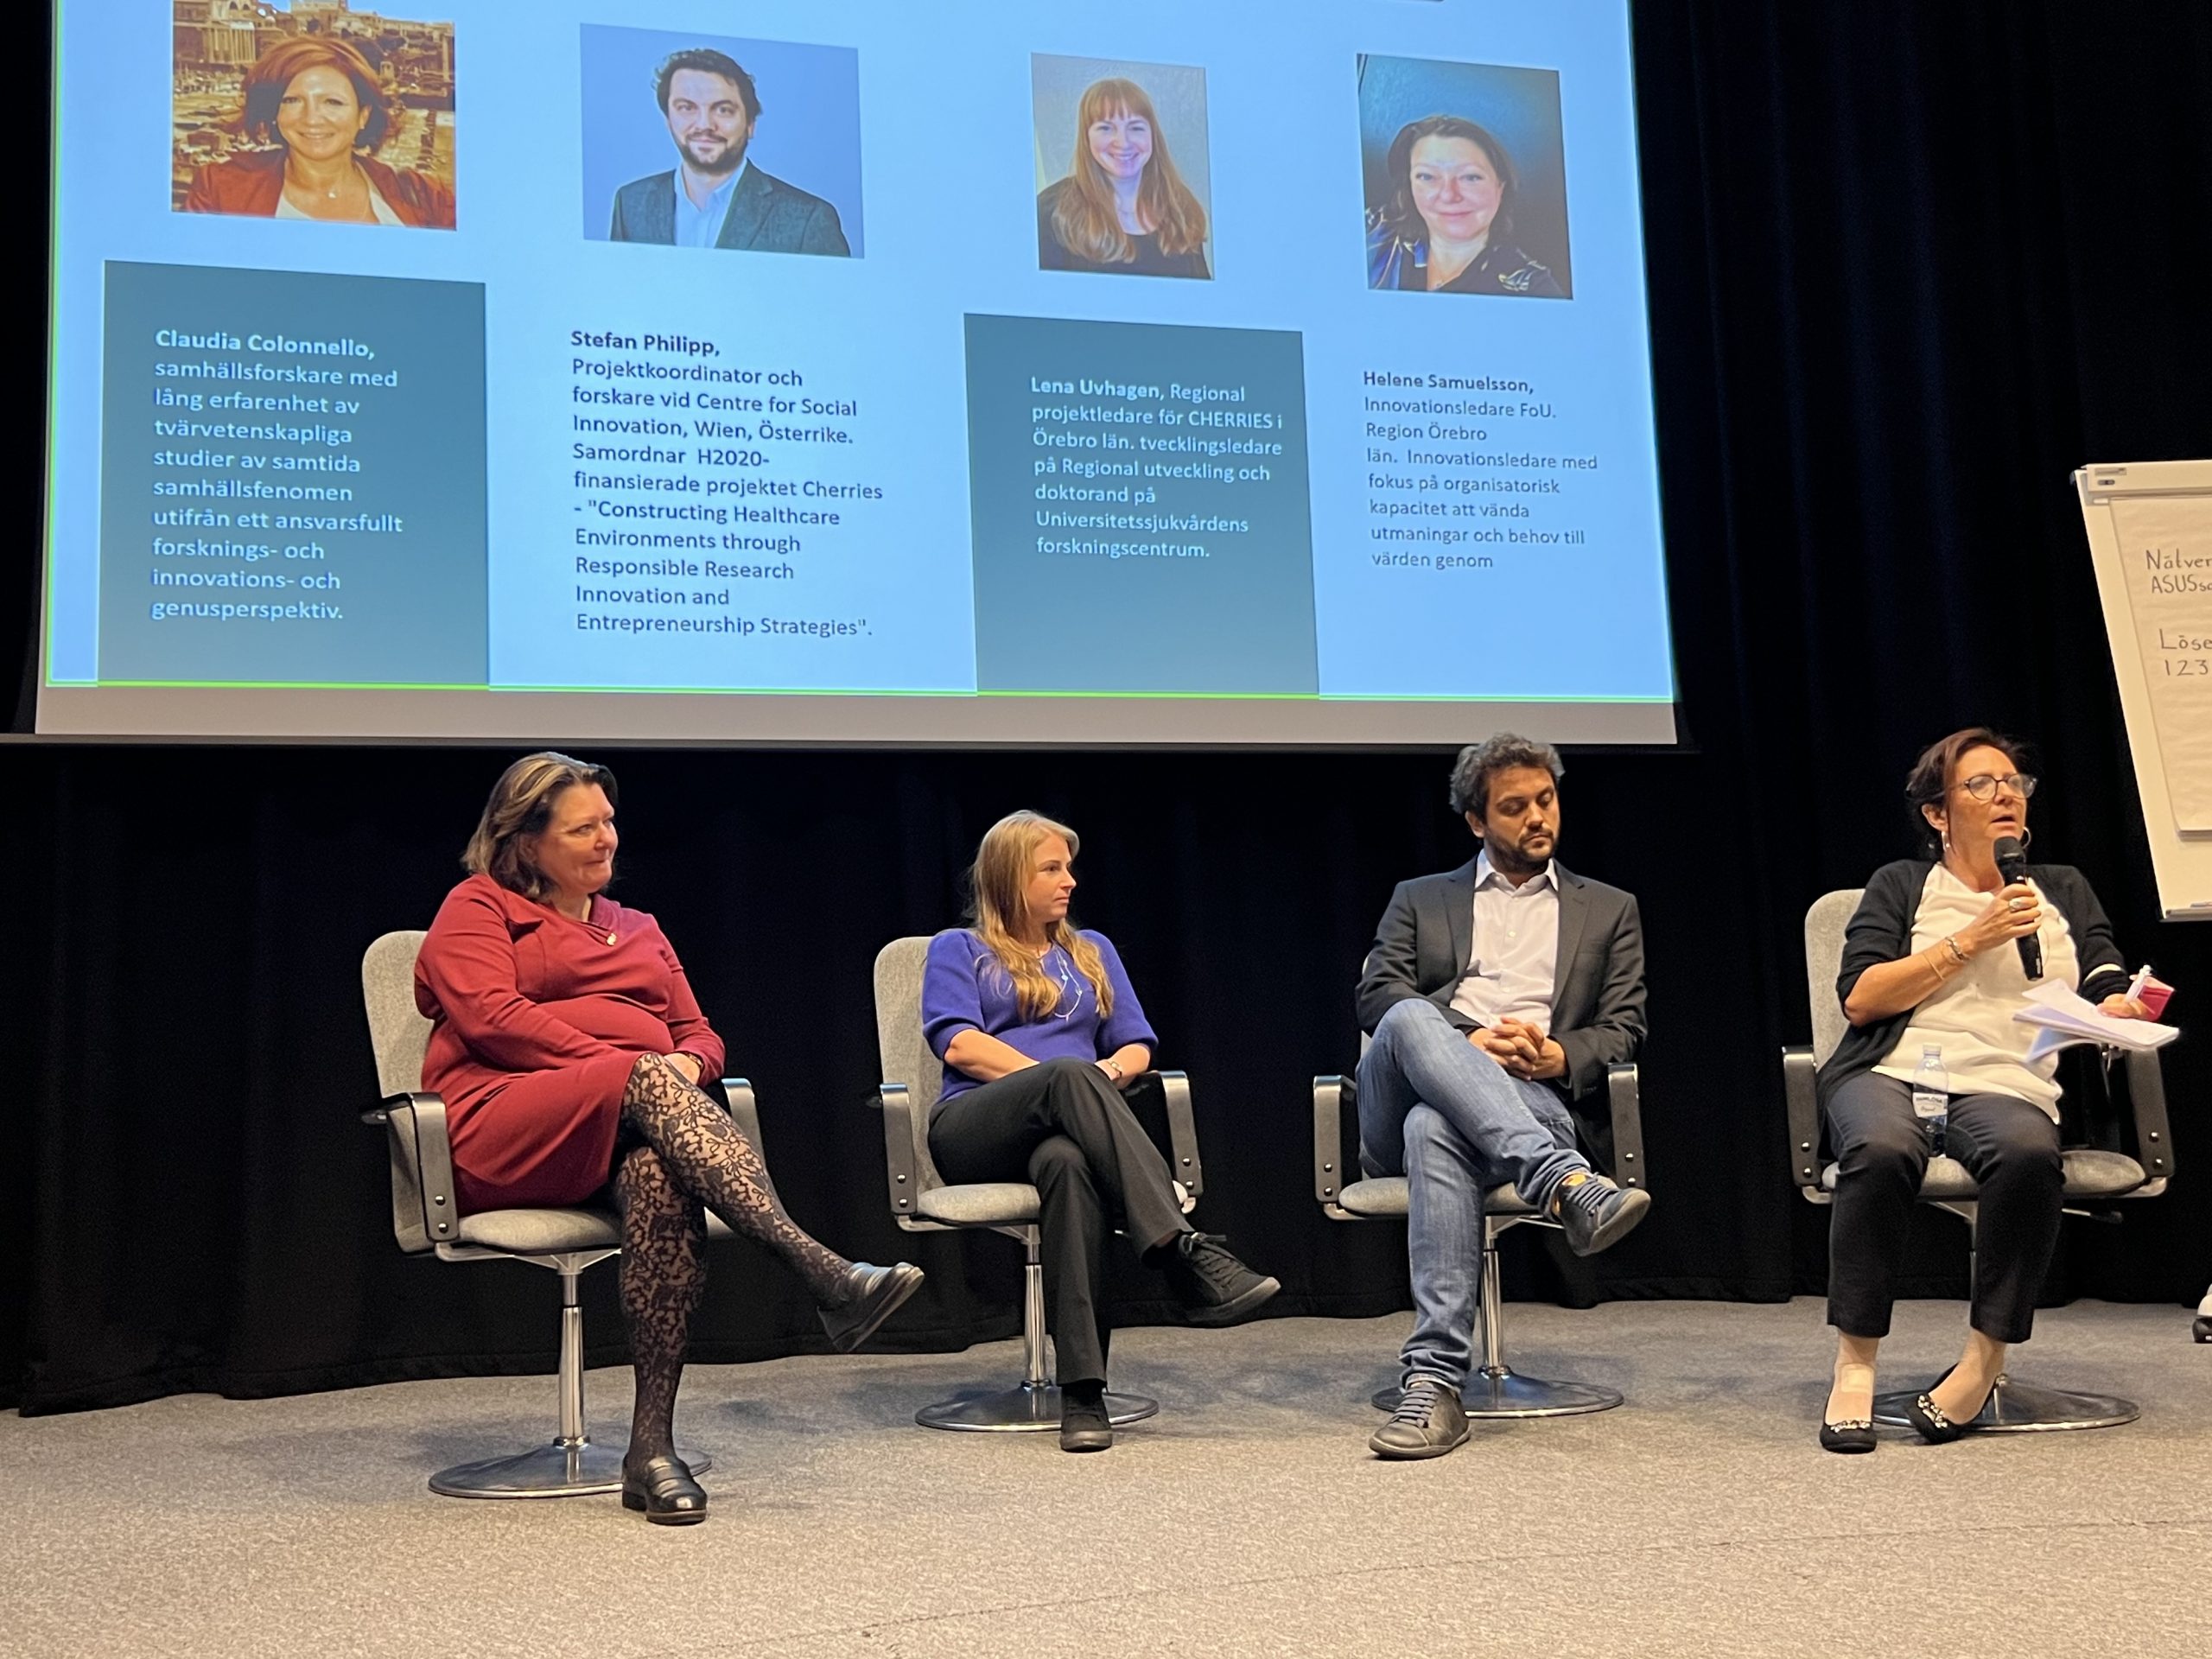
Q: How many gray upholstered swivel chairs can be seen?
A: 4